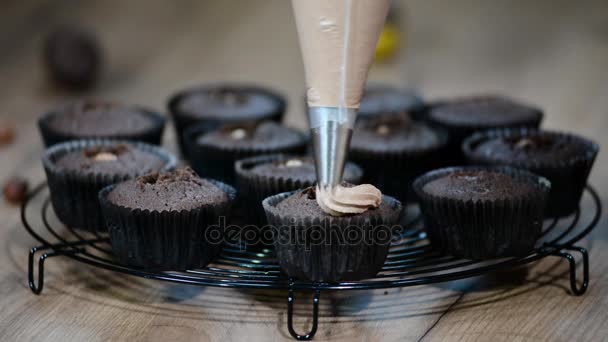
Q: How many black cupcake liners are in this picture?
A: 12